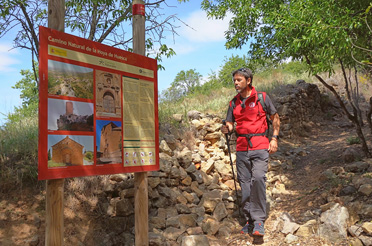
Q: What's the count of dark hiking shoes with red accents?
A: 2